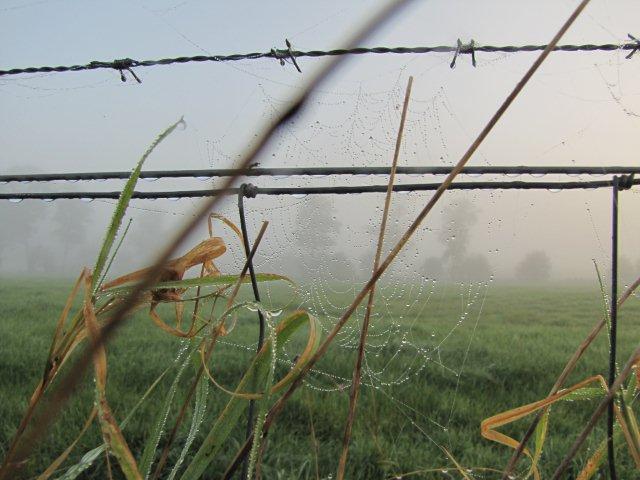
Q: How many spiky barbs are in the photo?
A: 4